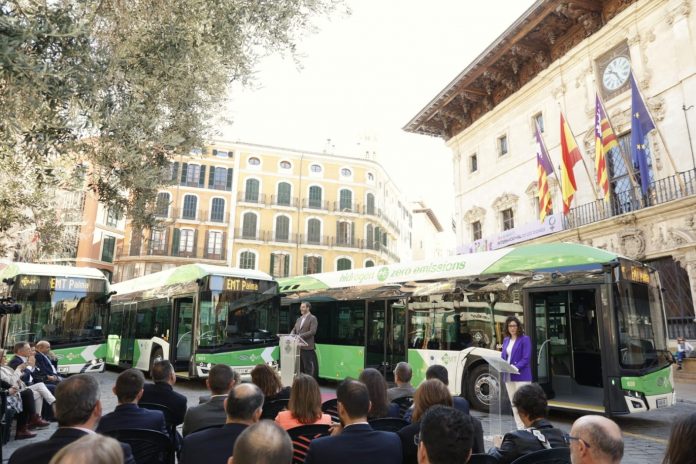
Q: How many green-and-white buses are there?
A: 3